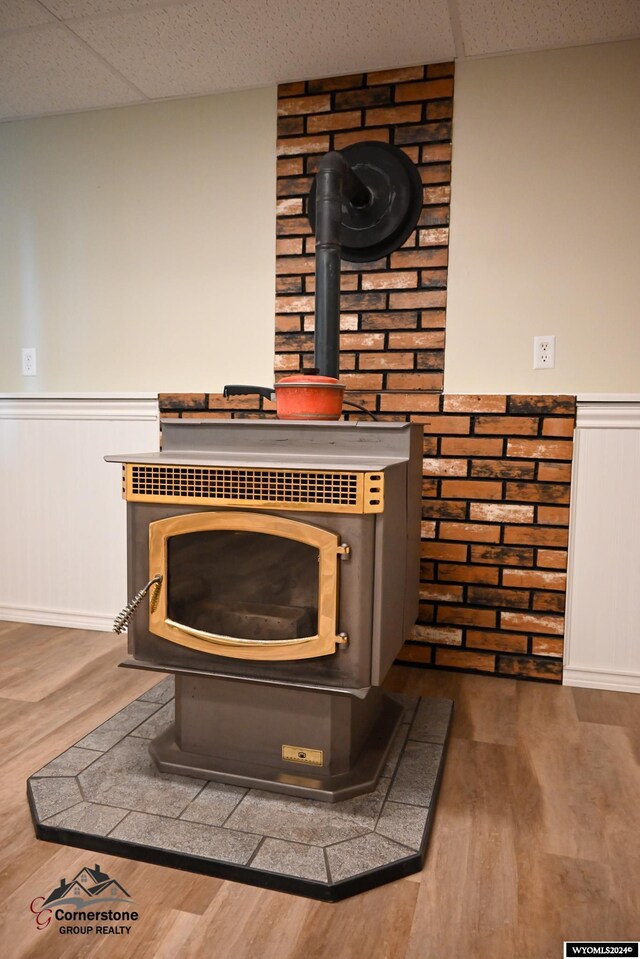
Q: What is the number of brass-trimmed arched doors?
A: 1